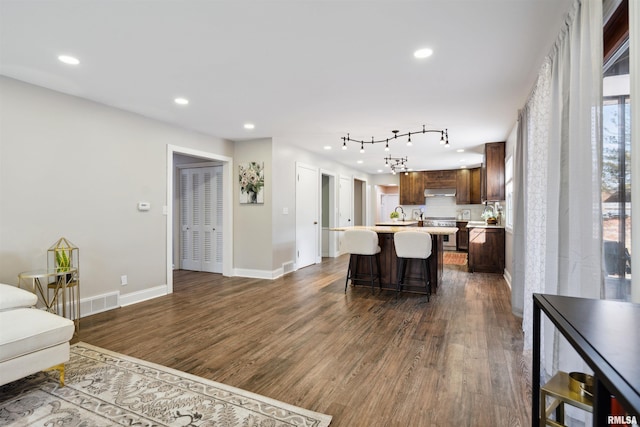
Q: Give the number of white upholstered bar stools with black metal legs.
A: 2